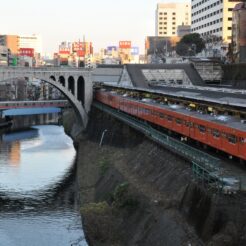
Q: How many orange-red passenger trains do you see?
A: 1